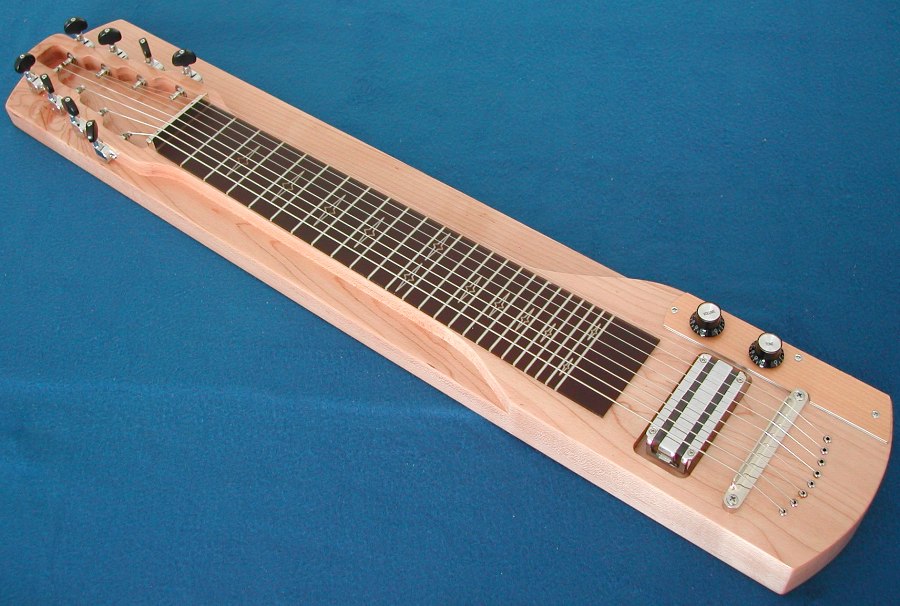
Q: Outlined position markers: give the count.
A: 12